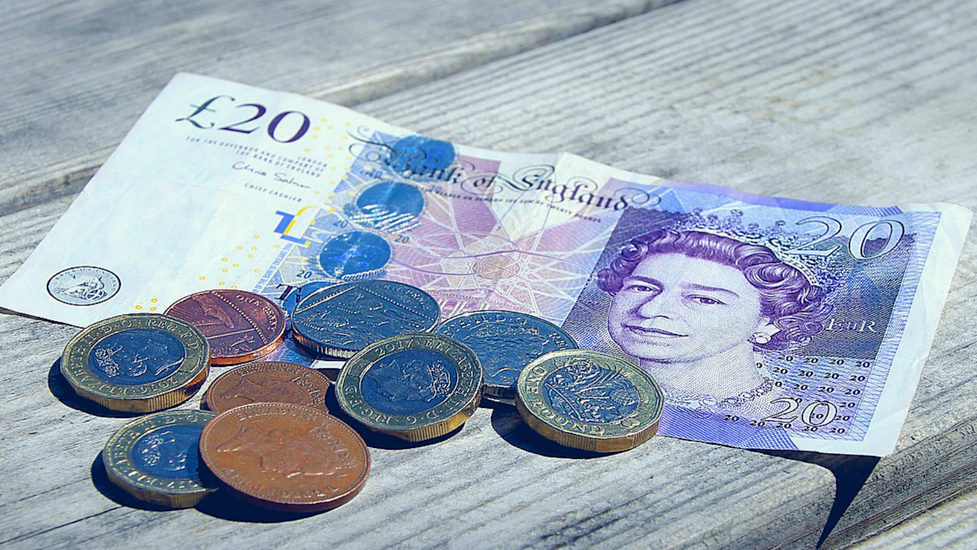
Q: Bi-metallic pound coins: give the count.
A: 4